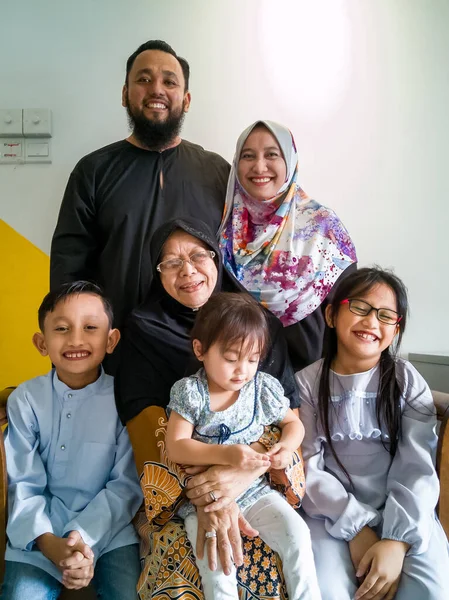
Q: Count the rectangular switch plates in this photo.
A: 4